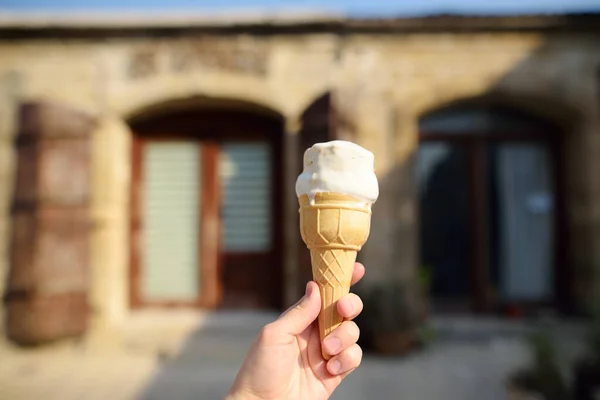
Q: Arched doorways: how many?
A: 2